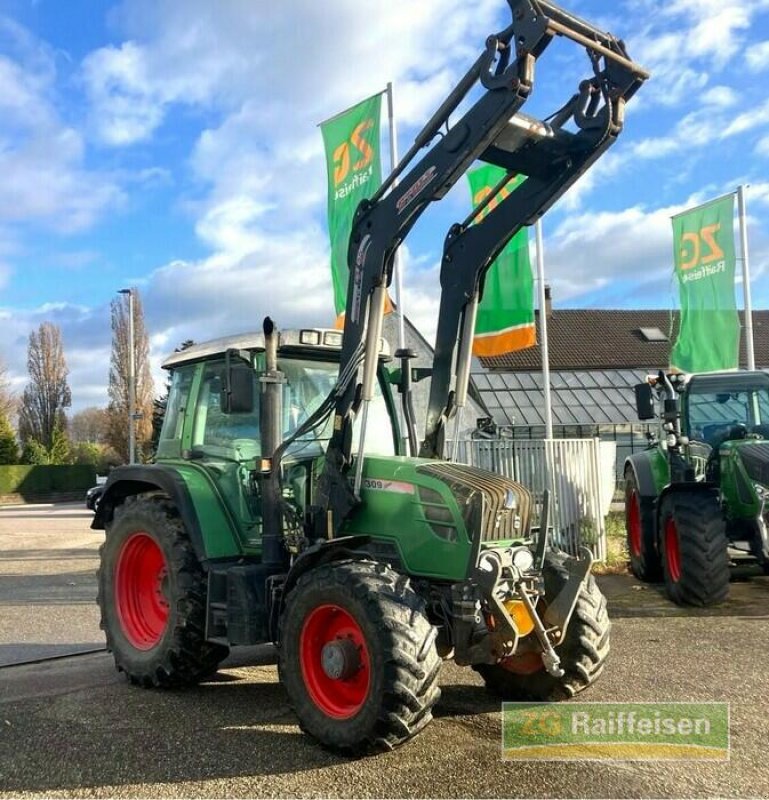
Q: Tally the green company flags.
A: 3